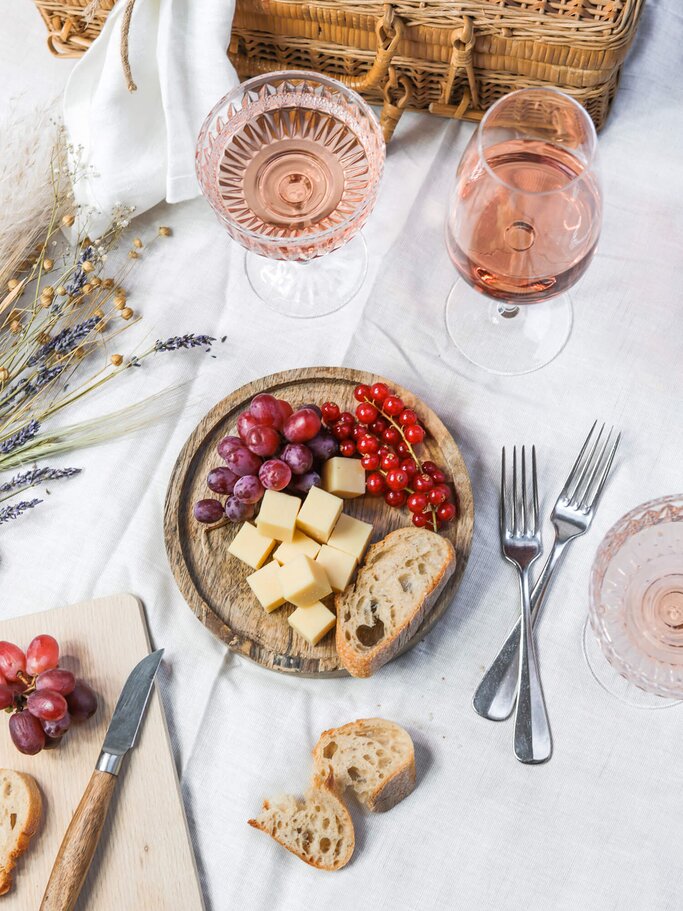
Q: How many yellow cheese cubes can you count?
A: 10